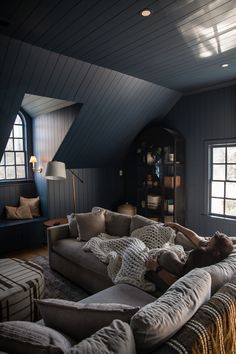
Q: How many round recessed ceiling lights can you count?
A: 2